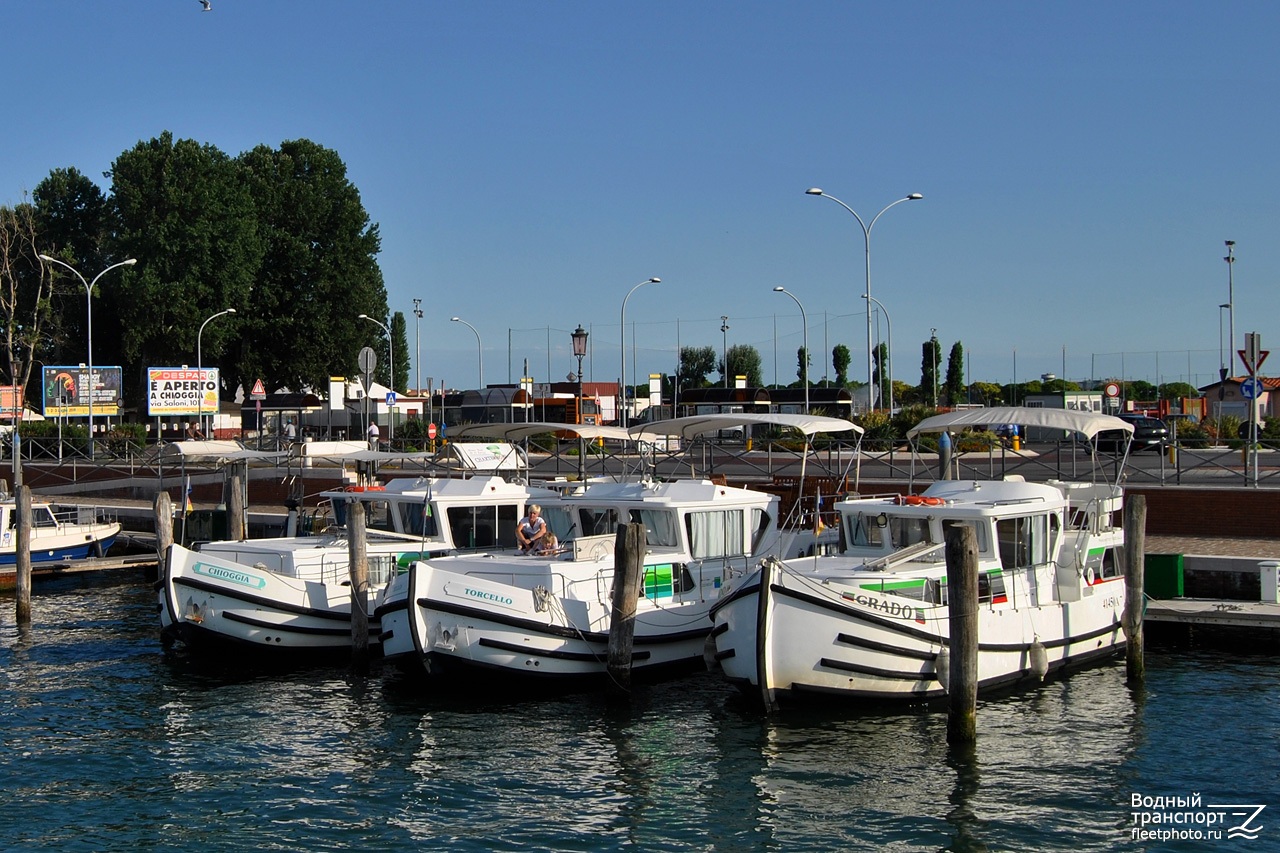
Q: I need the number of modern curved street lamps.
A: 8